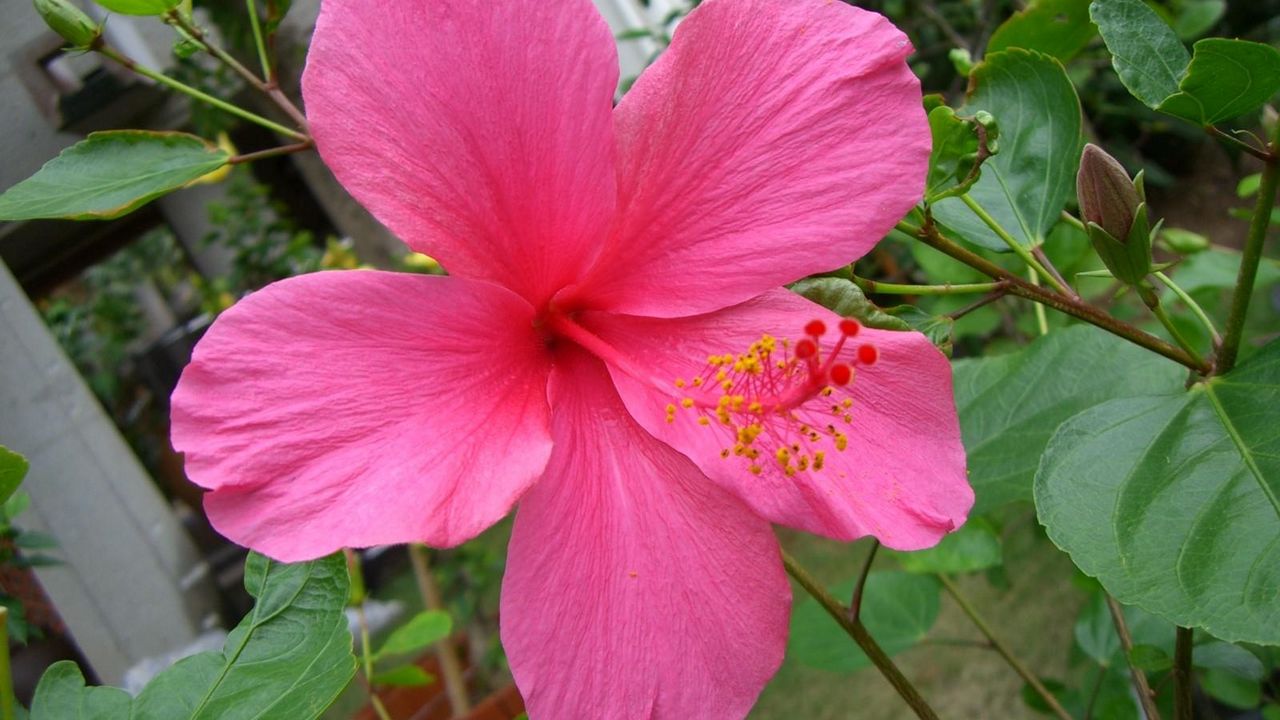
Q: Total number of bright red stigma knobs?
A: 5